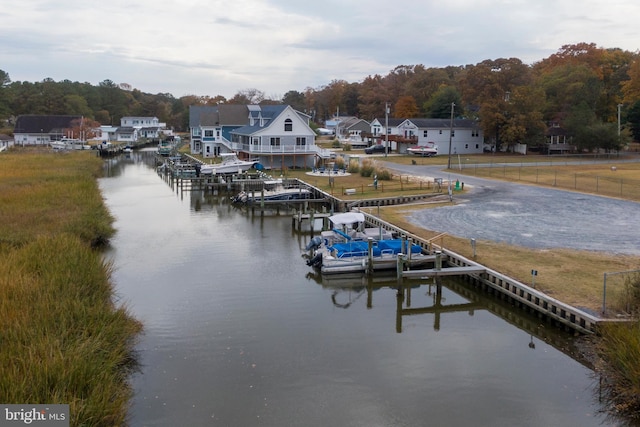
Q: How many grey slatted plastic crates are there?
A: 0